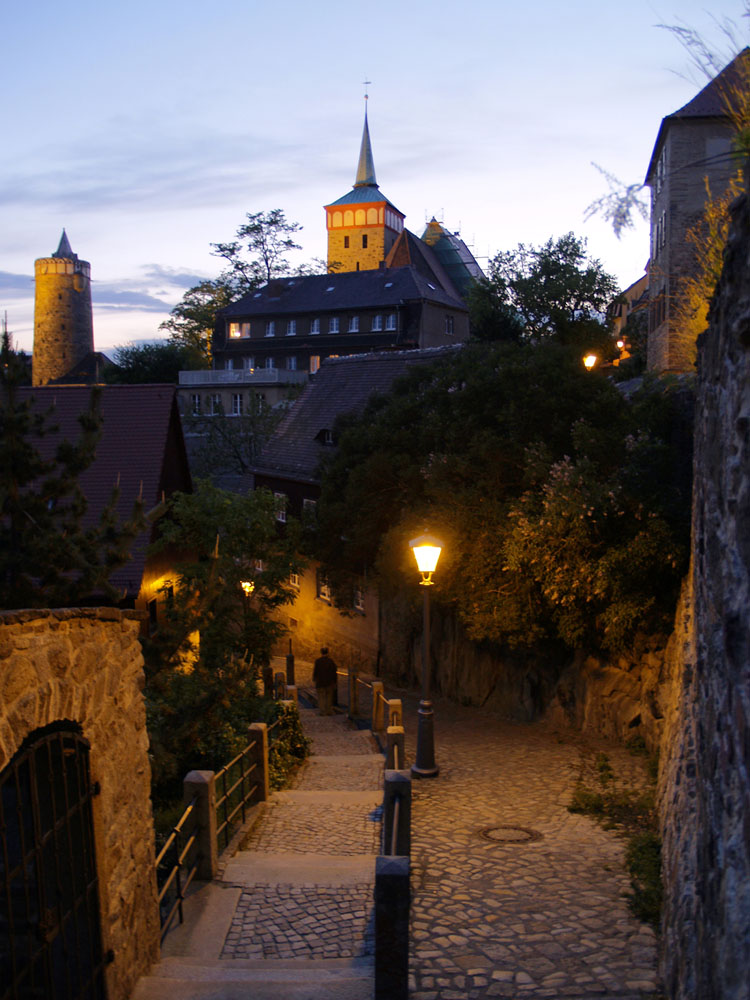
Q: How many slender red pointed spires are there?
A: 0